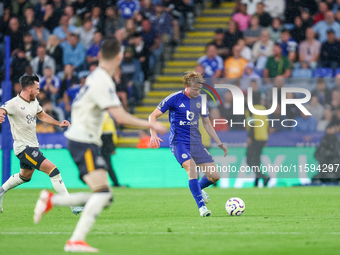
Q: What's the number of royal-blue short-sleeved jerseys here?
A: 1